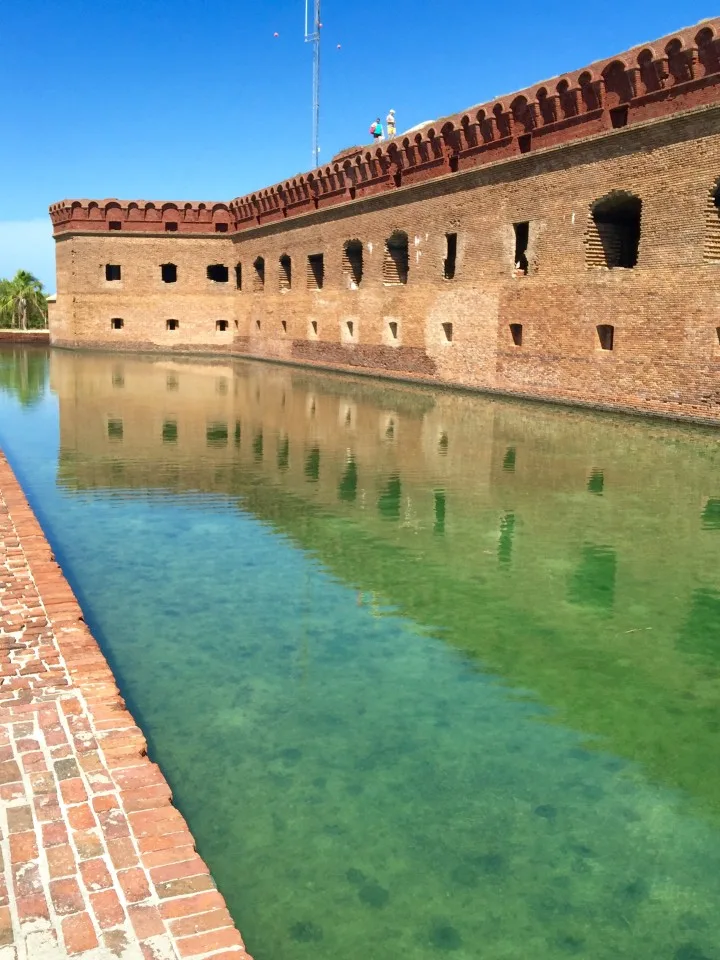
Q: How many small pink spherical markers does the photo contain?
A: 3